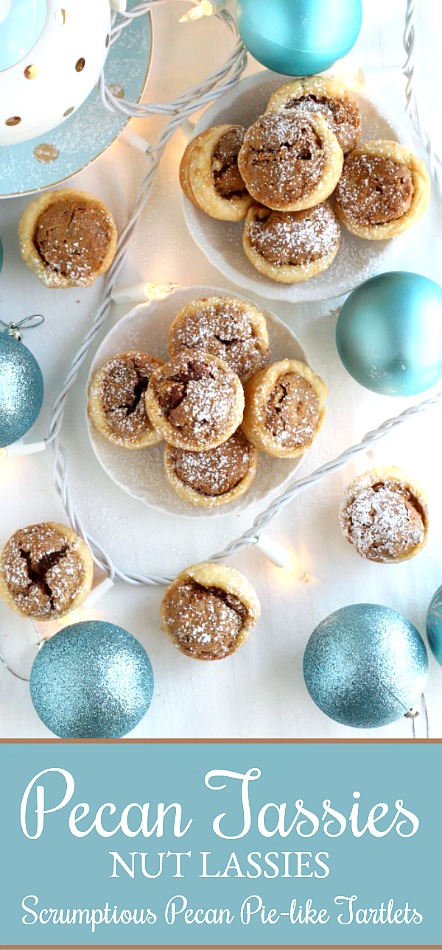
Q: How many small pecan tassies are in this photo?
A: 14